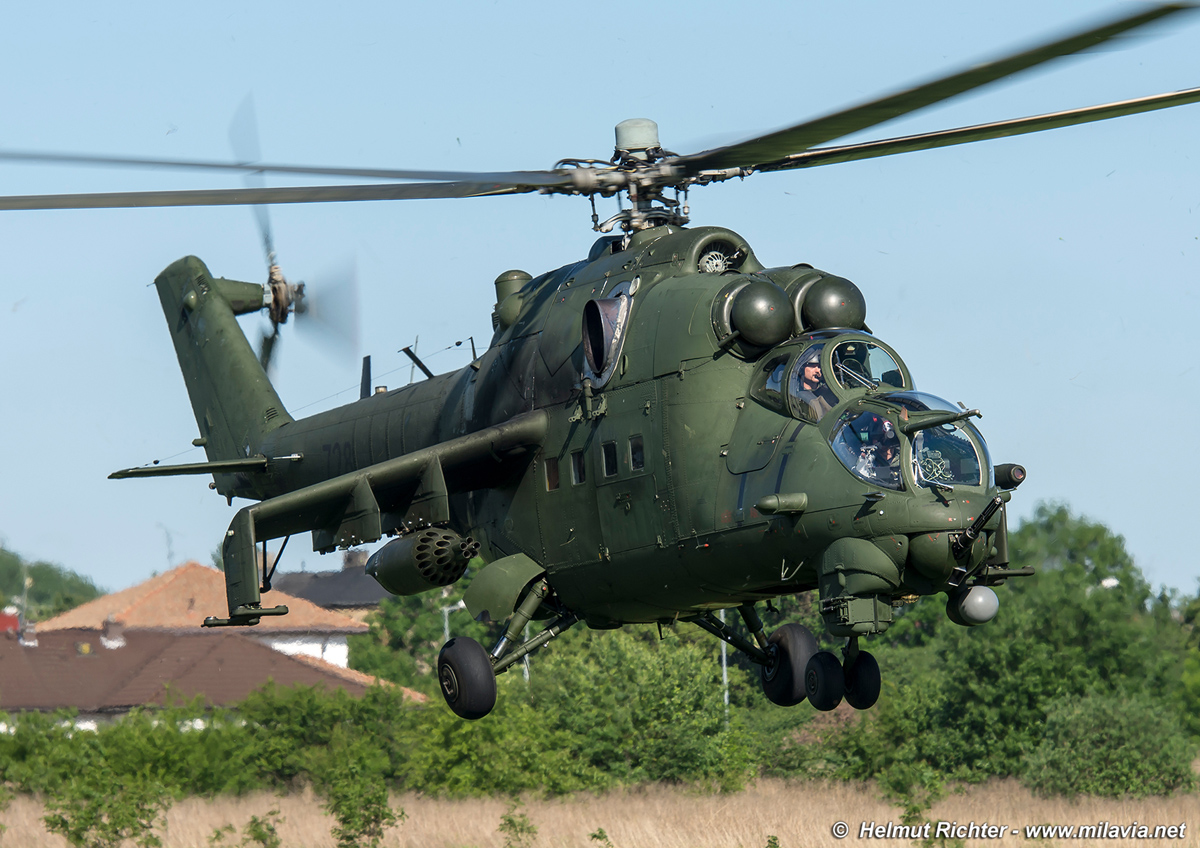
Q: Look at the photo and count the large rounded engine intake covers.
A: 2